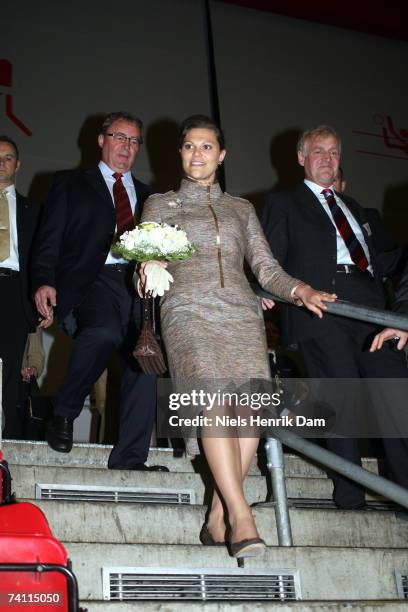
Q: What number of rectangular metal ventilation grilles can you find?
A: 3